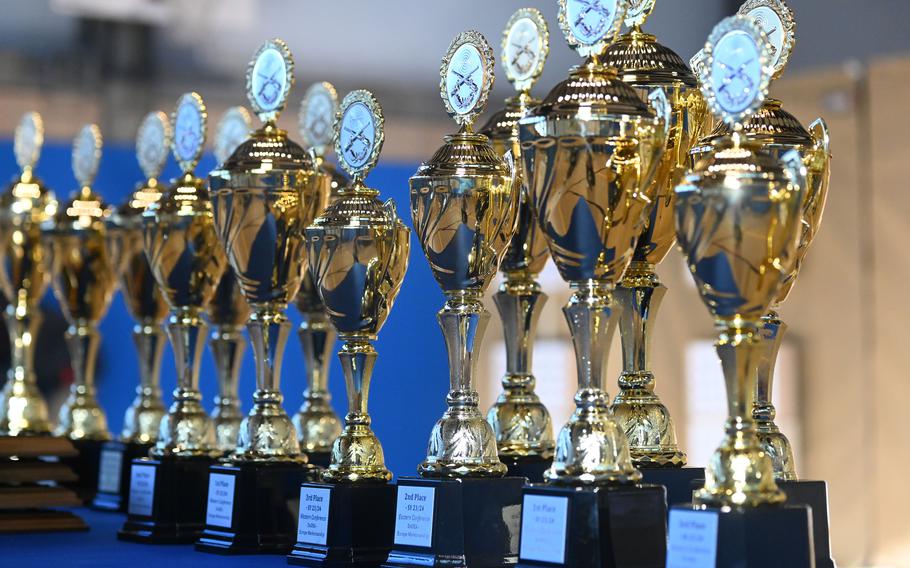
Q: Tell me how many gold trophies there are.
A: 14